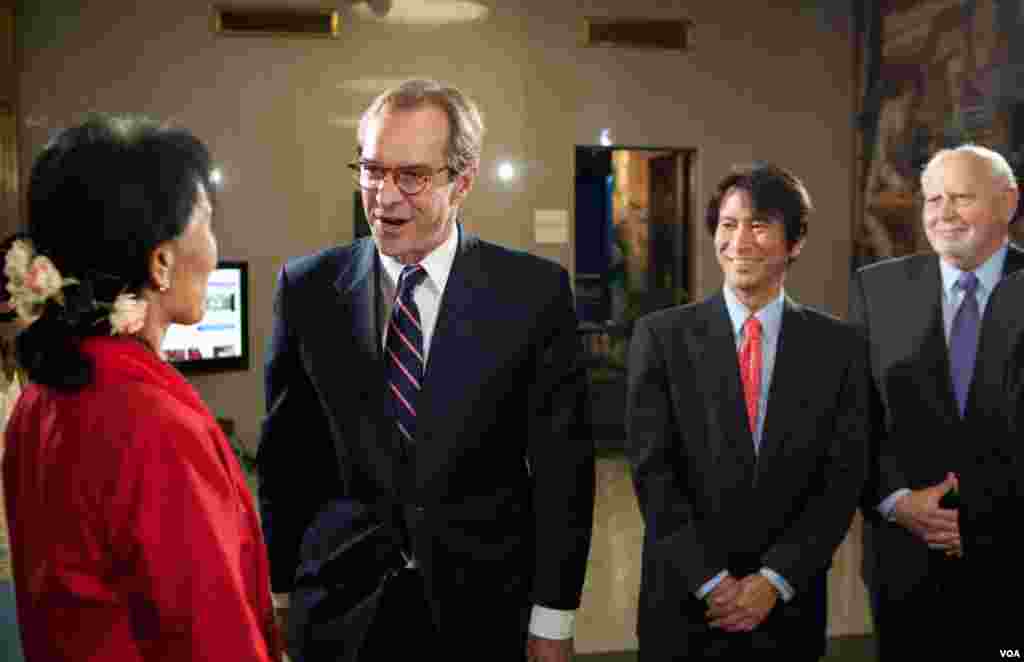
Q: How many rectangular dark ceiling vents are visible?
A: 2